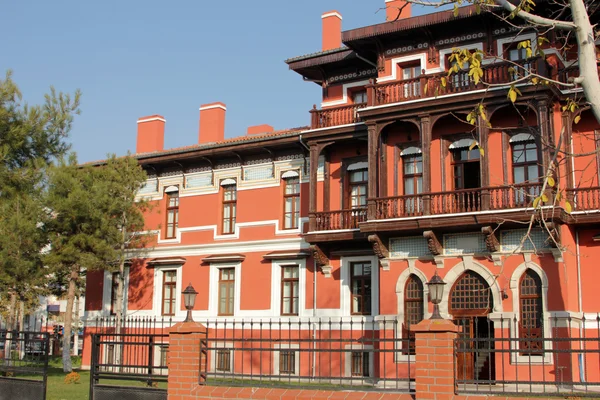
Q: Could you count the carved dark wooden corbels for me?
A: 5